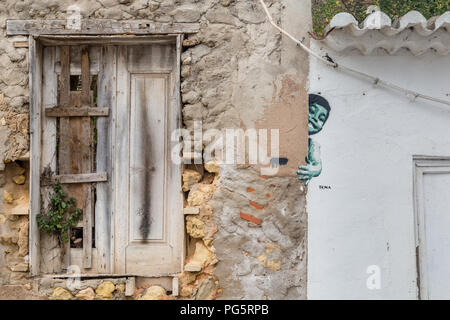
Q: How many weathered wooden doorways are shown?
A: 1